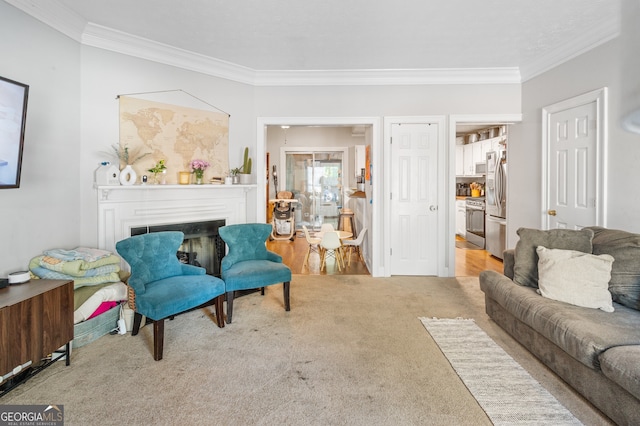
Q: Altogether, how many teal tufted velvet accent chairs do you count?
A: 2